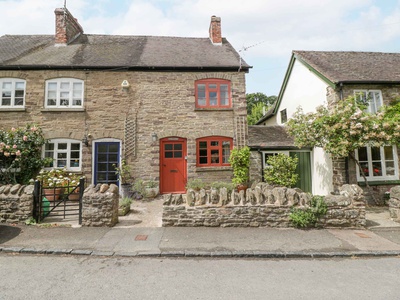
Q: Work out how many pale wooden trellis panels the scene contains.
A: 2